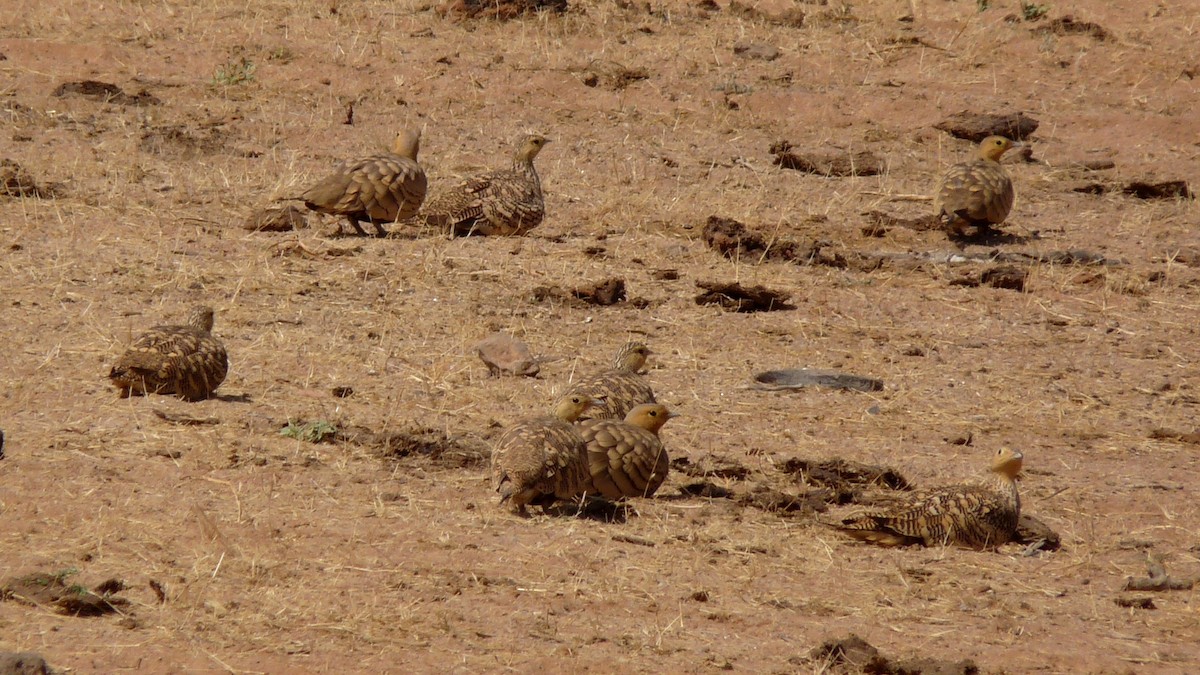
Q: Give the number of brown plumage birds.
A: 8